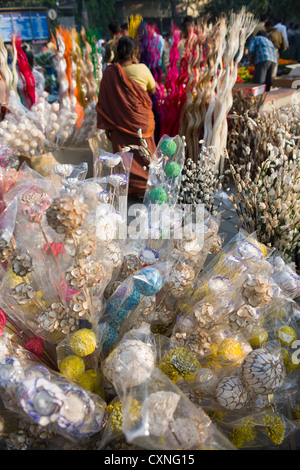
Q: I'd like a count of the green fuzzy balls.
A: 3